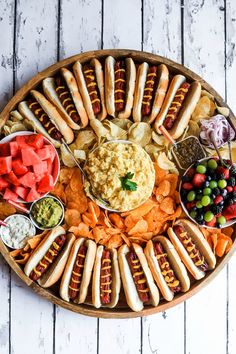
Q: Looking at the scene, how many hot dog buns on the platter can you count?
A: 12